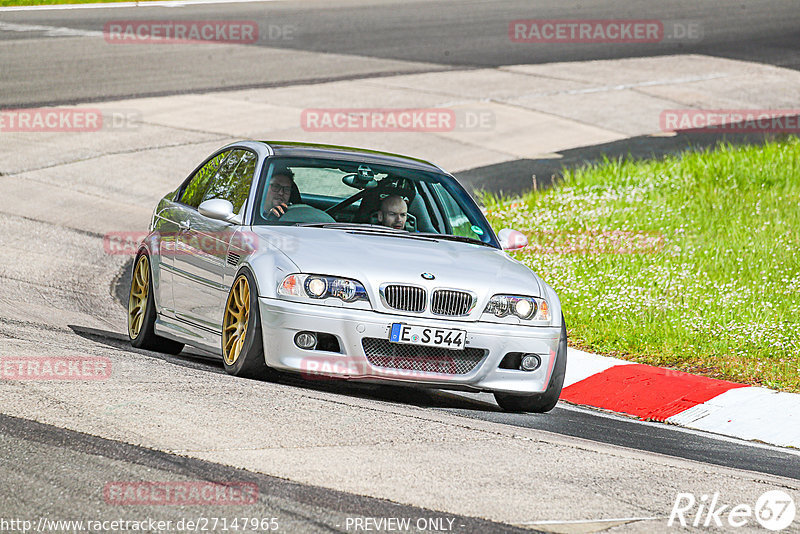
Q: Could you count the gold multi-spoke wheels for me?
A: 2